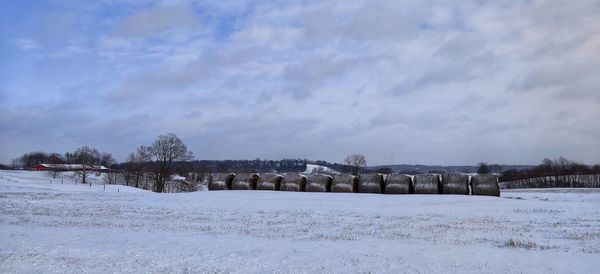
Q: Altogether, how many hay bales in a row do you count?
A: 11